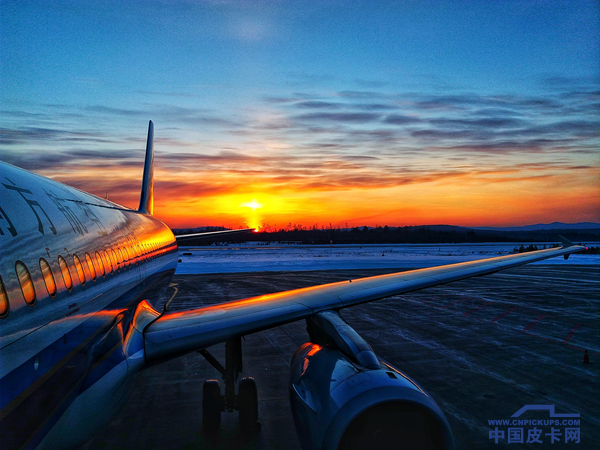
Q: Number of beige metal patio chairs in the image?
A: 0